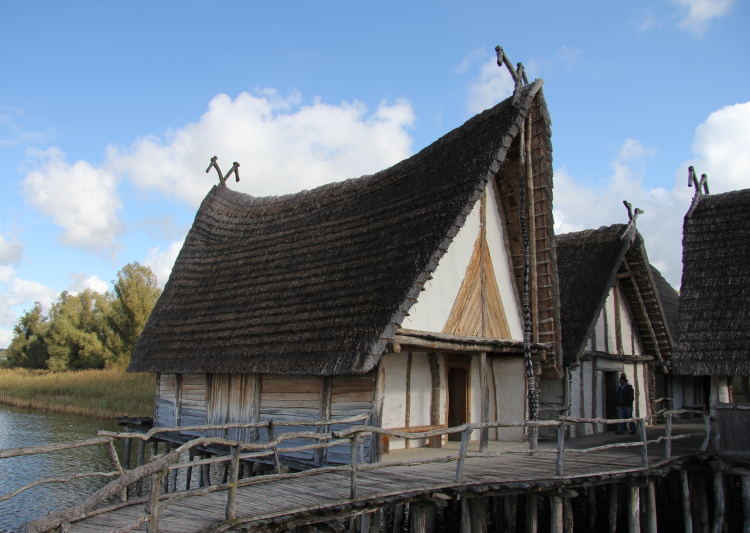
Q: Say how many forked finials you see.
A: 4